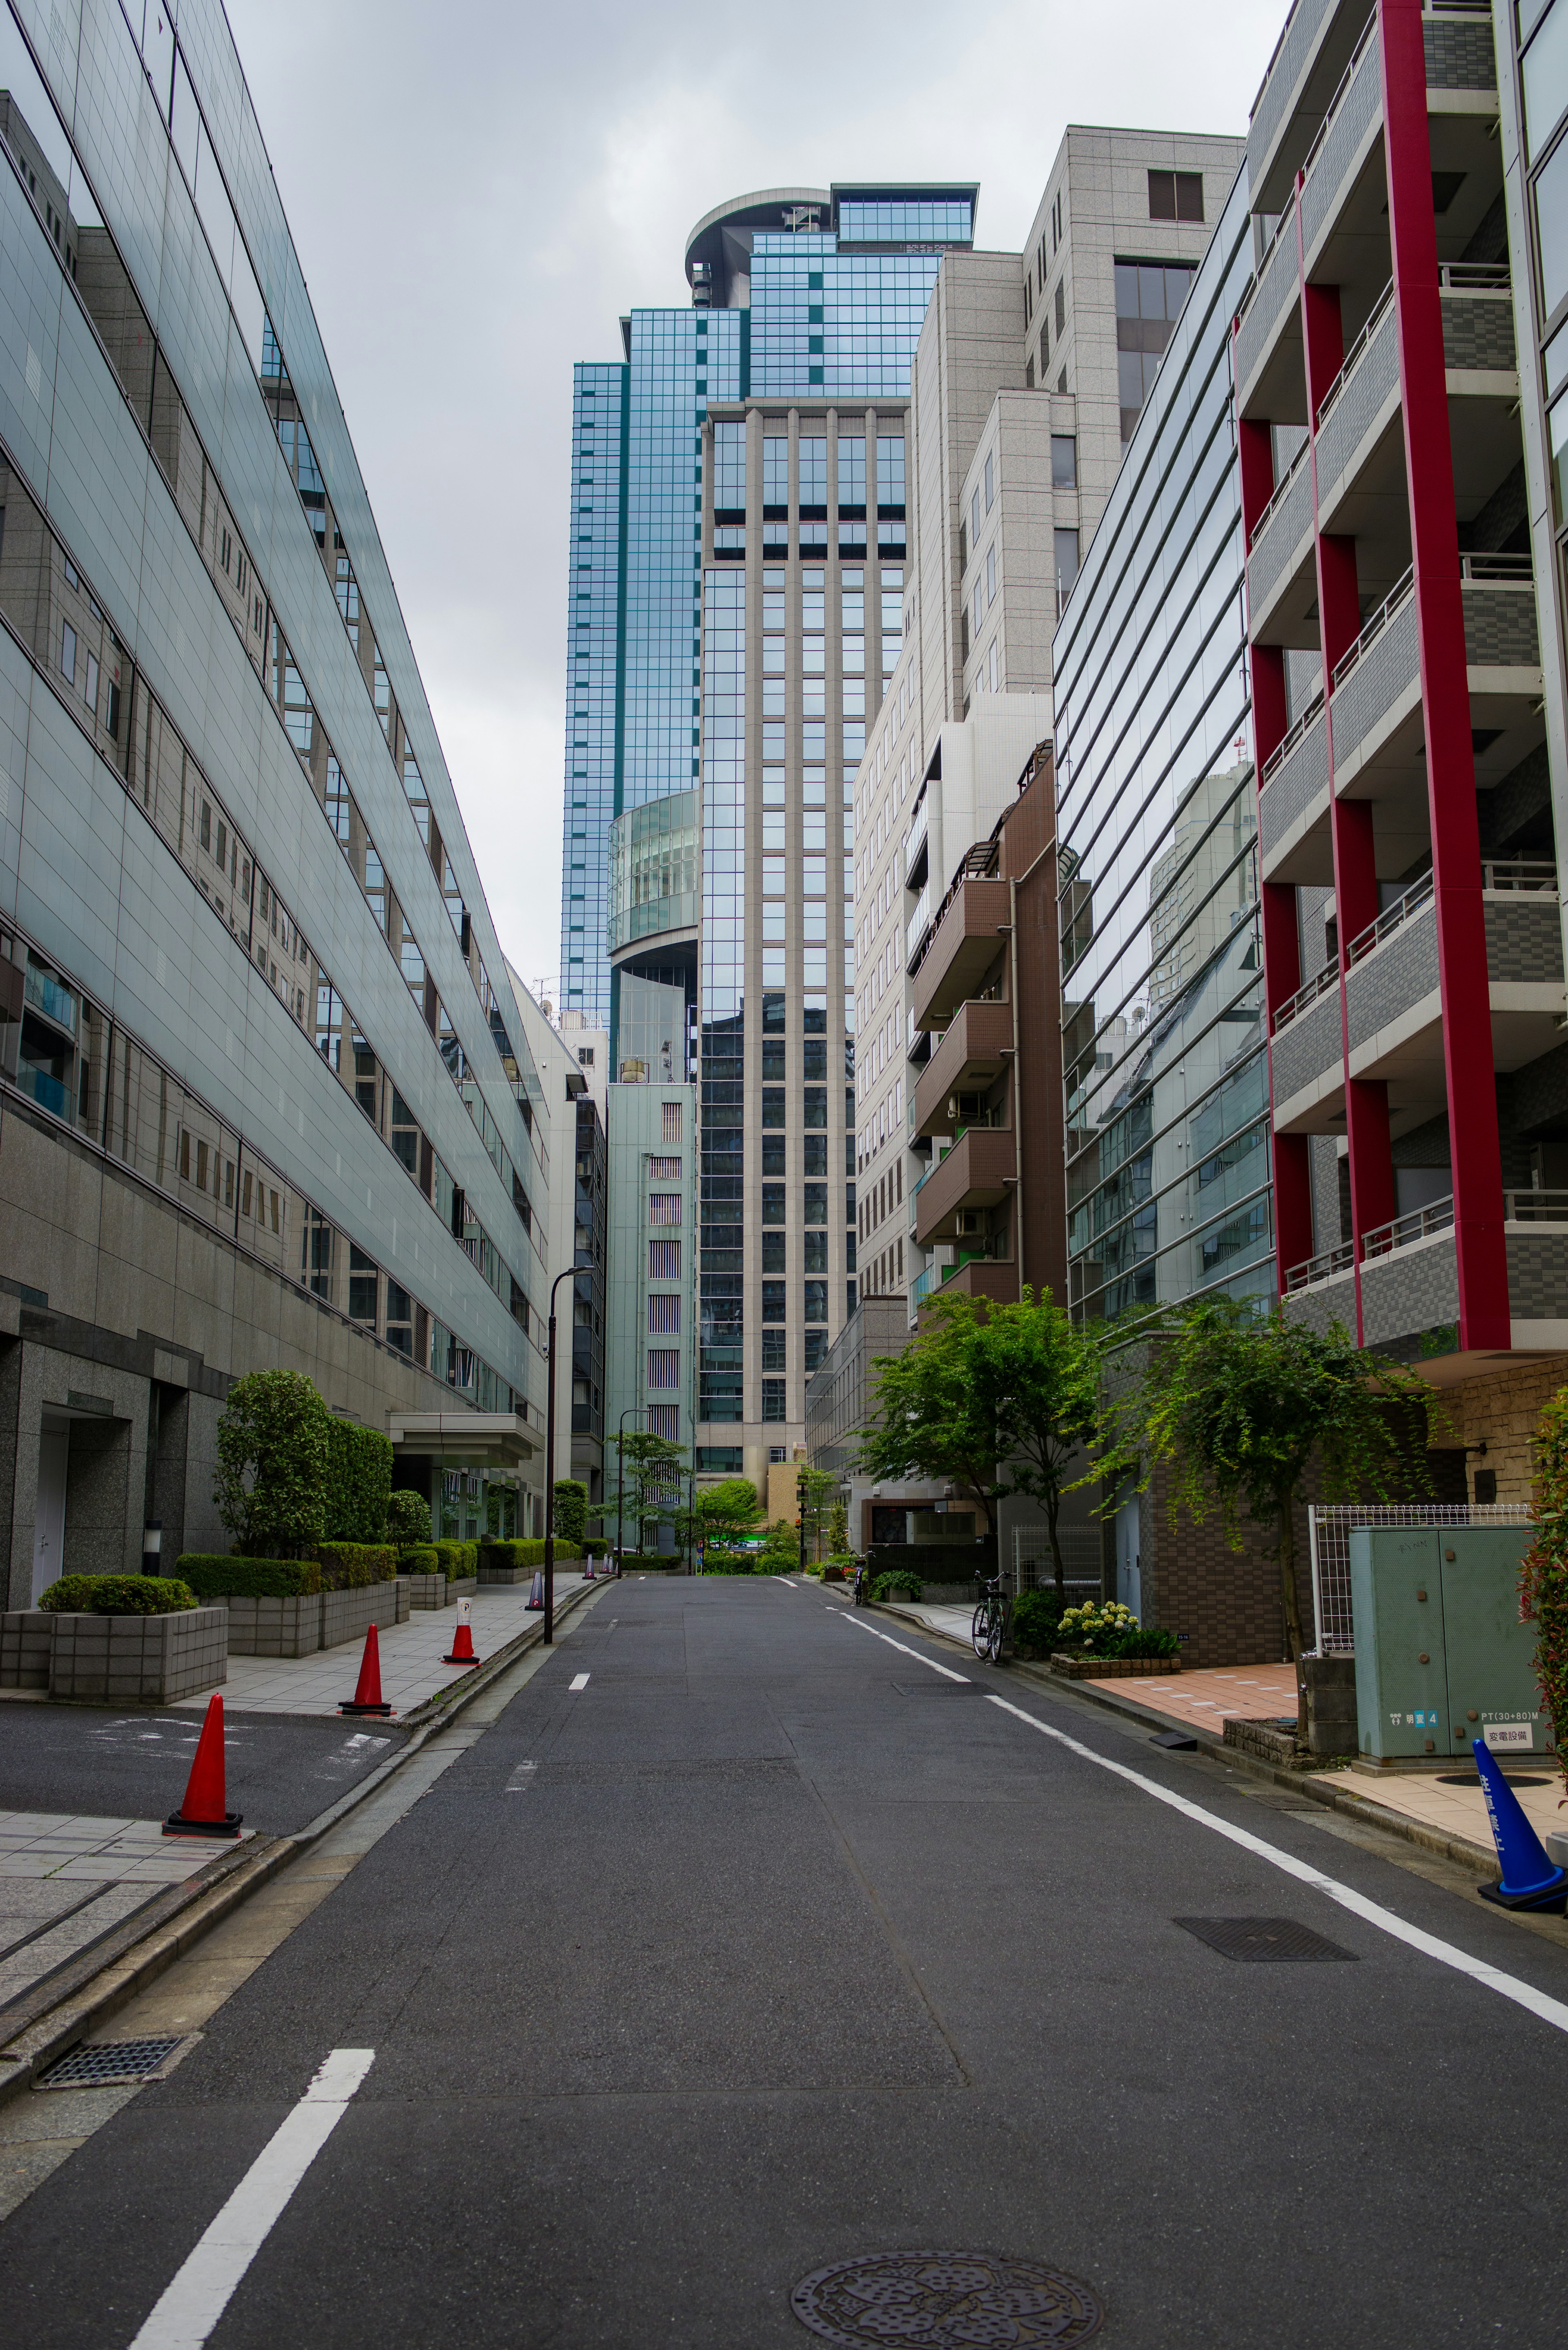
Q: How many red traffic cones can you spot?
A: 3